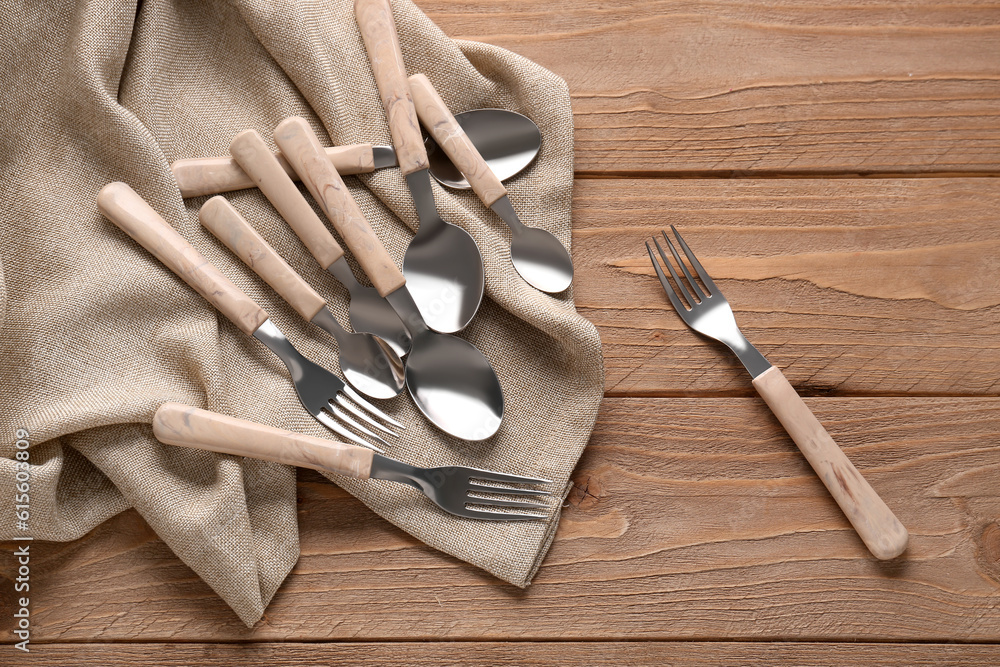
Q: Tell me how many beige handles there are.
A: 9